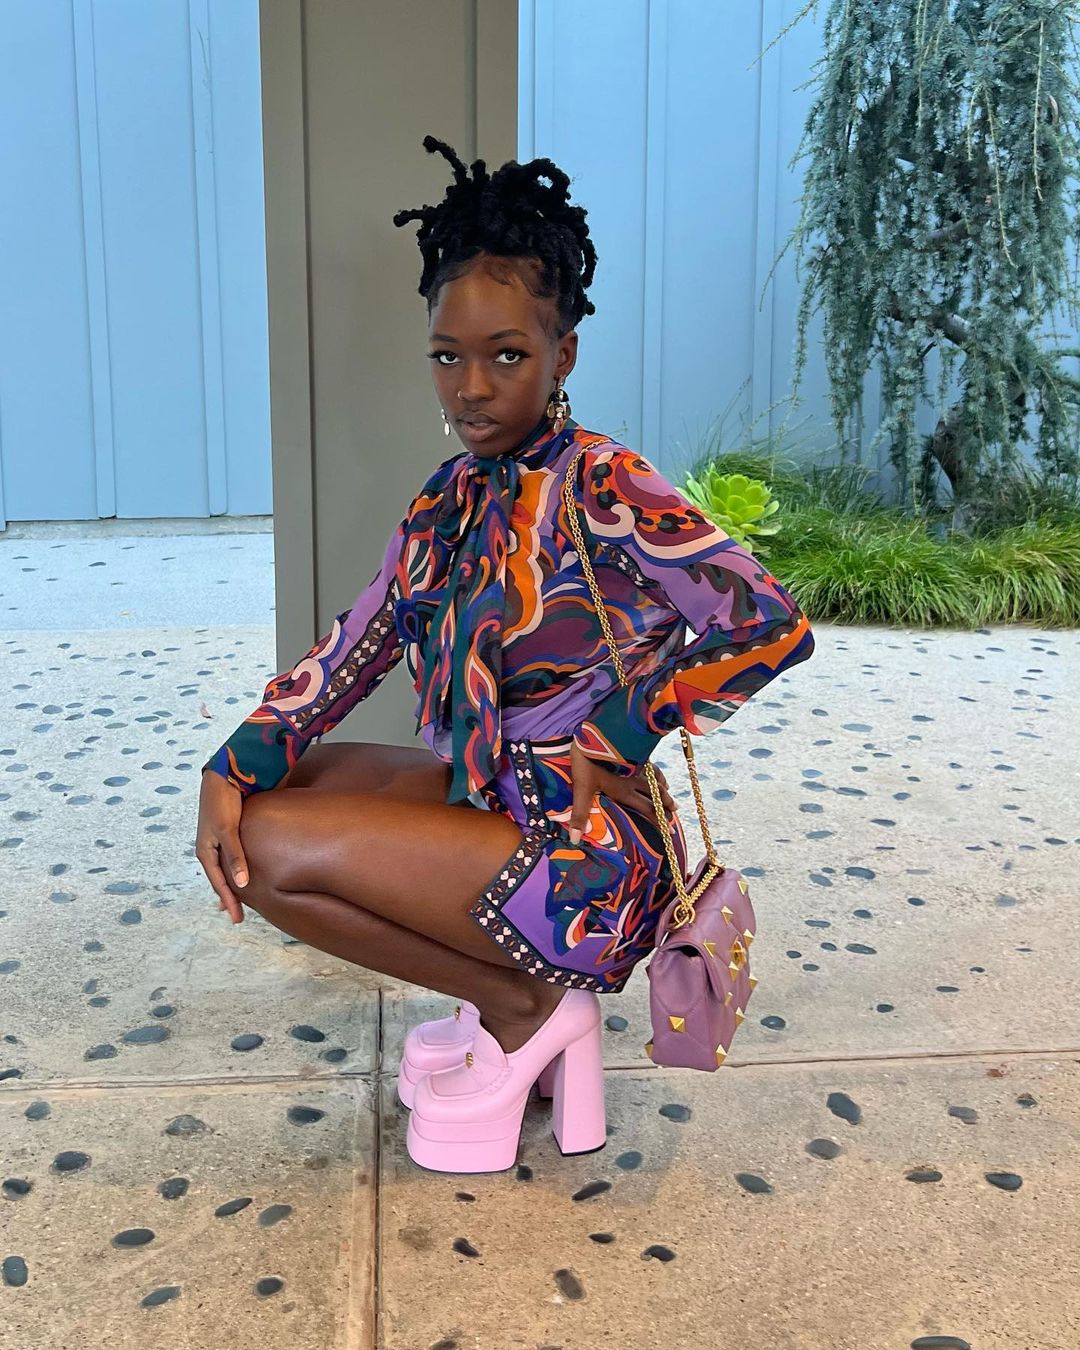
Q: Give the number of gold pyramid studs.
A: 11